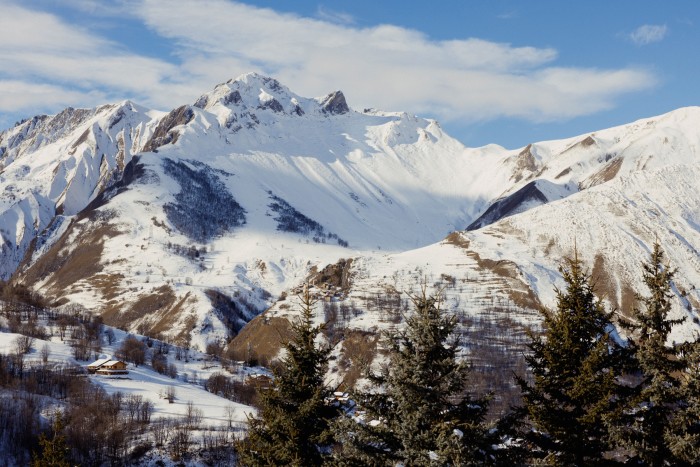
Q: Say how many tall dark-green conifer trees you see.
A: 4